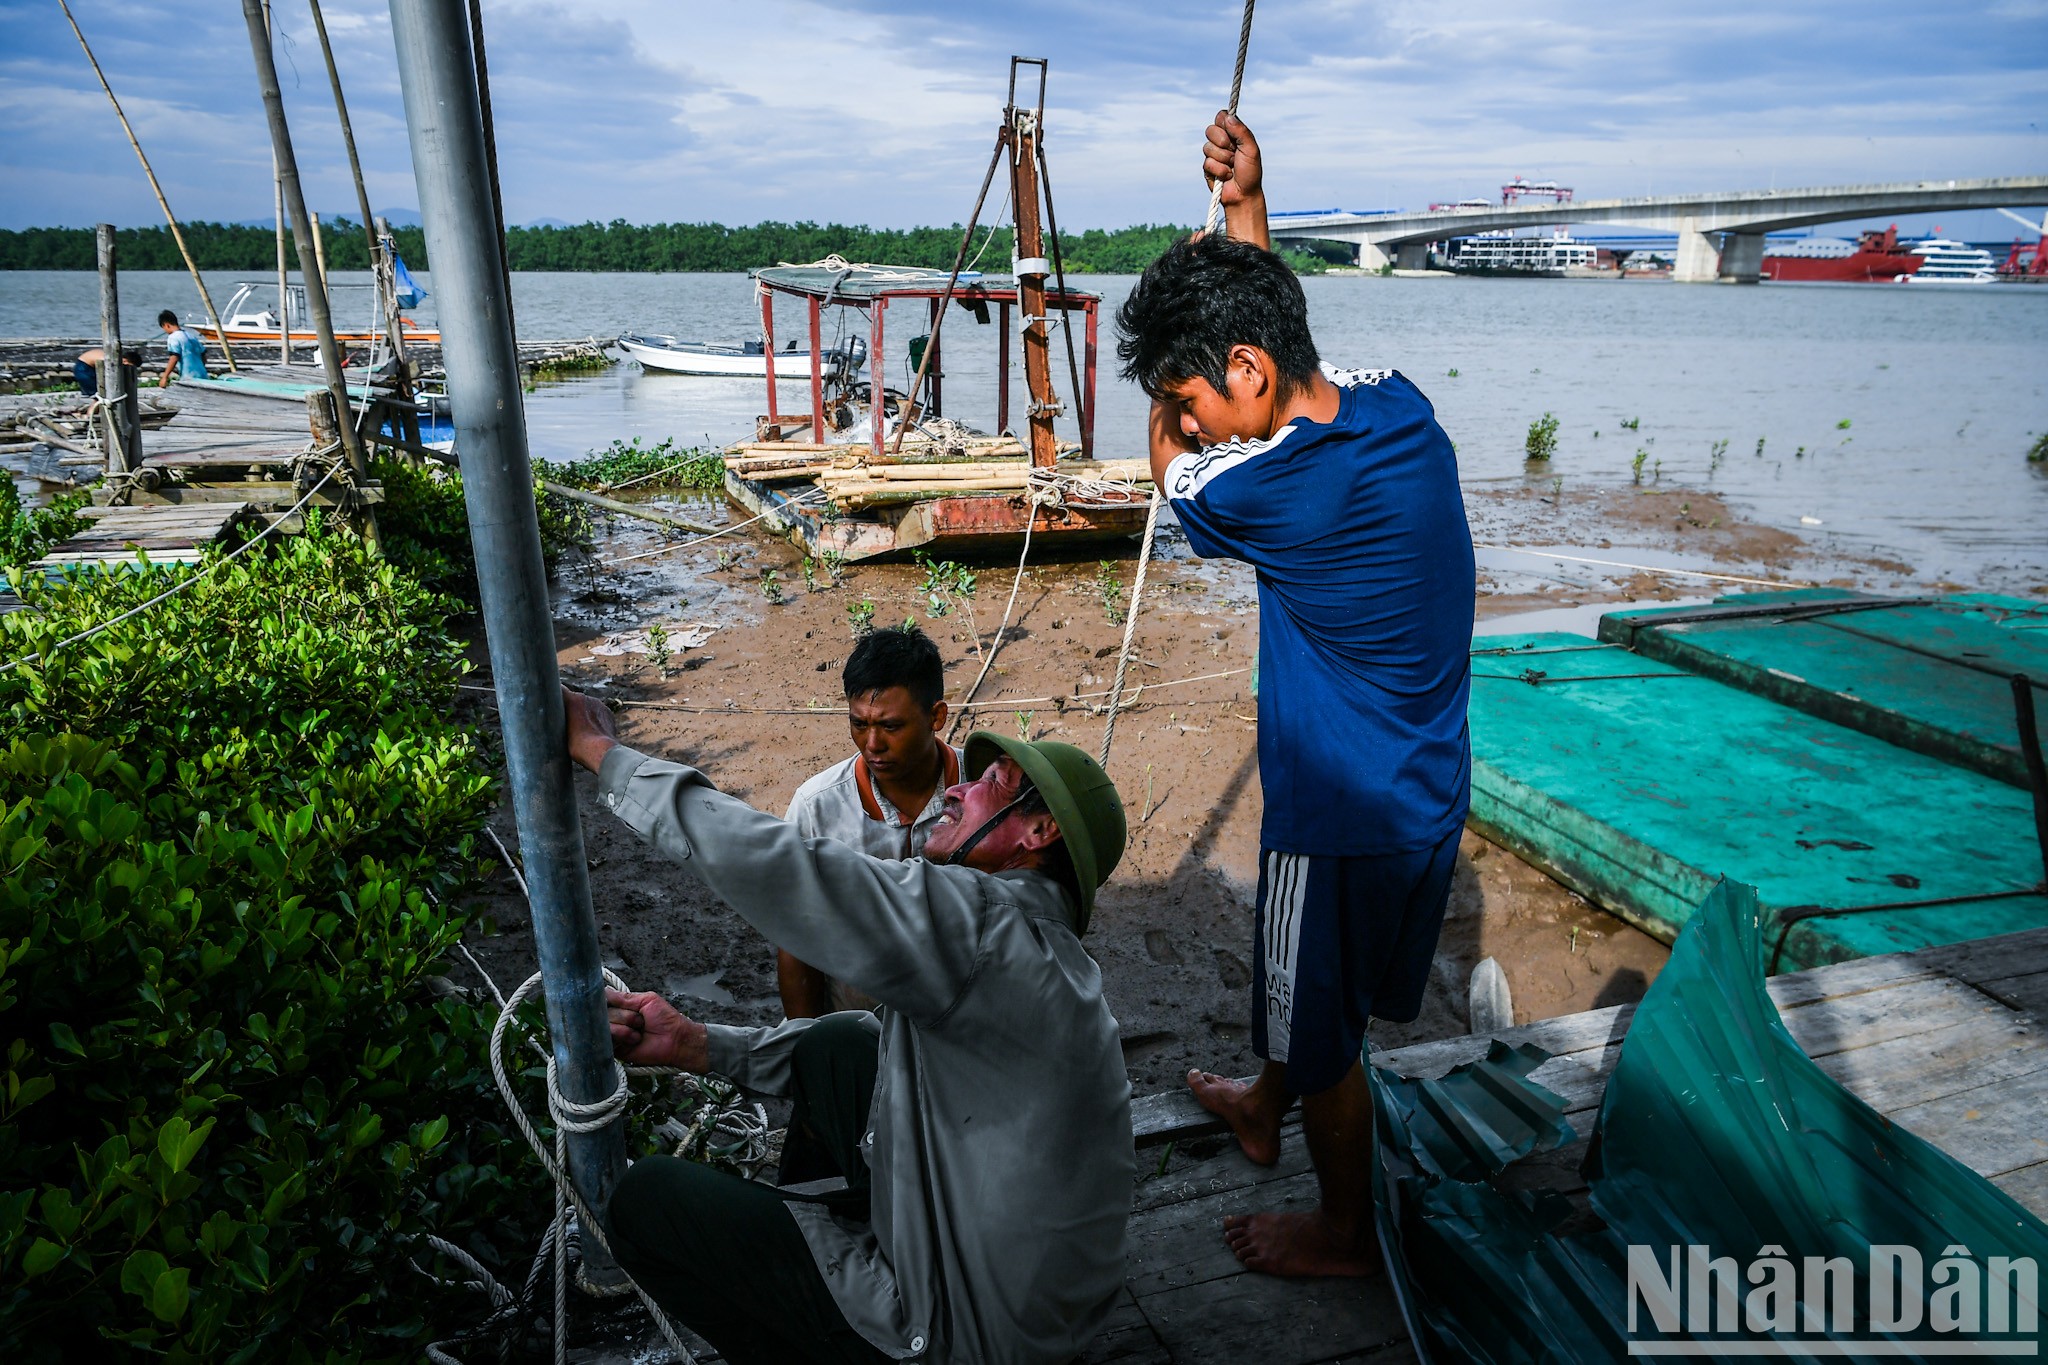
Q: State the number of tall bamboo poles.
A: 4